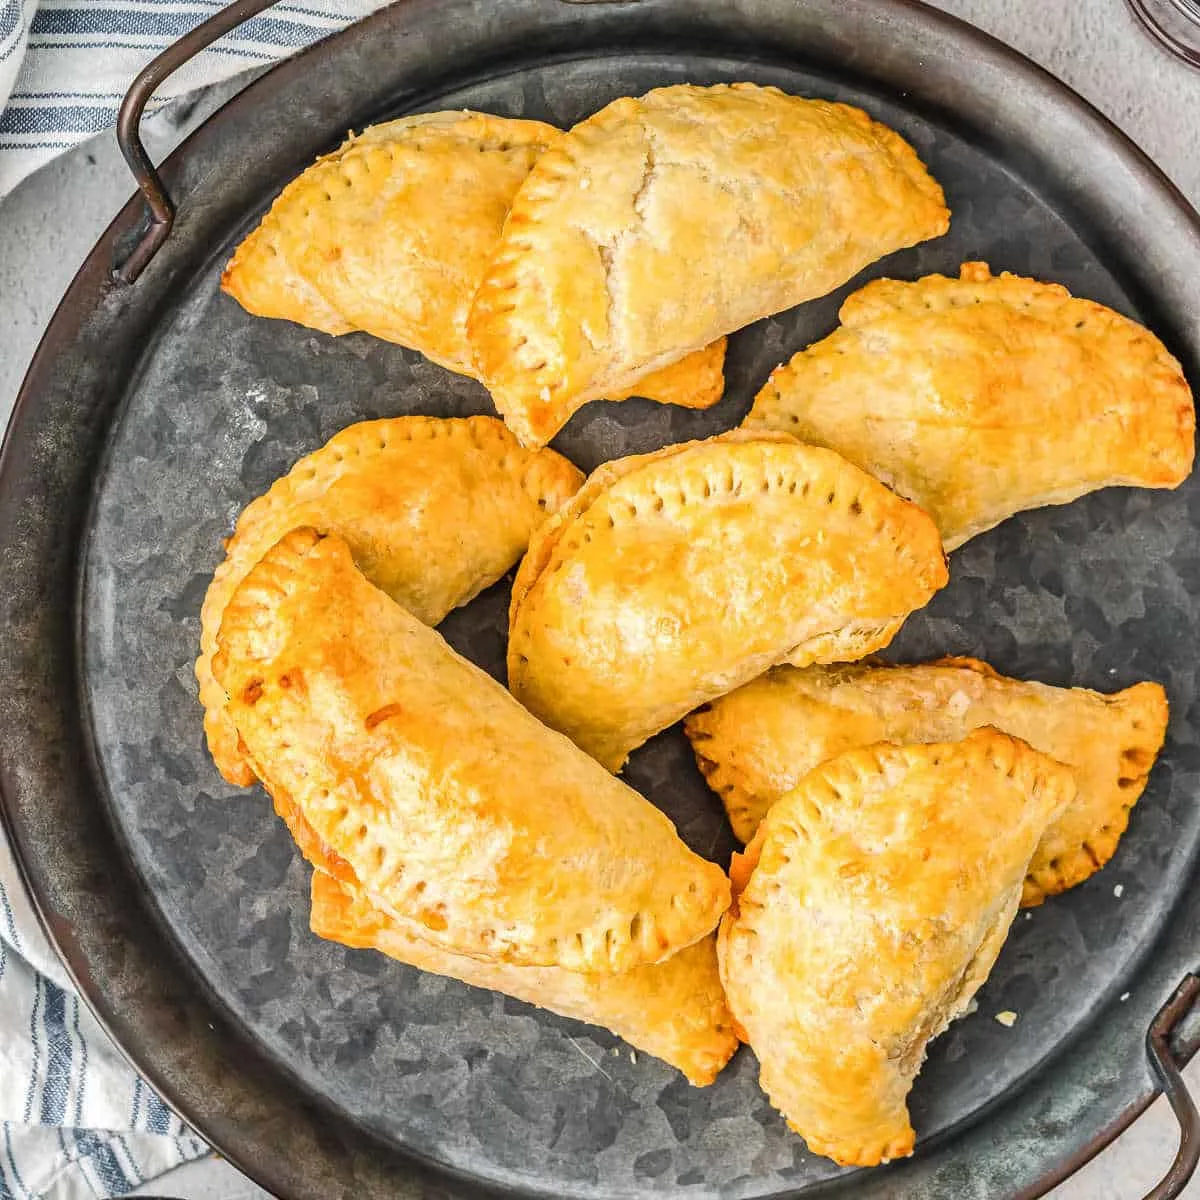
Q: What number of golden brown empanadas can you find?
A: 9